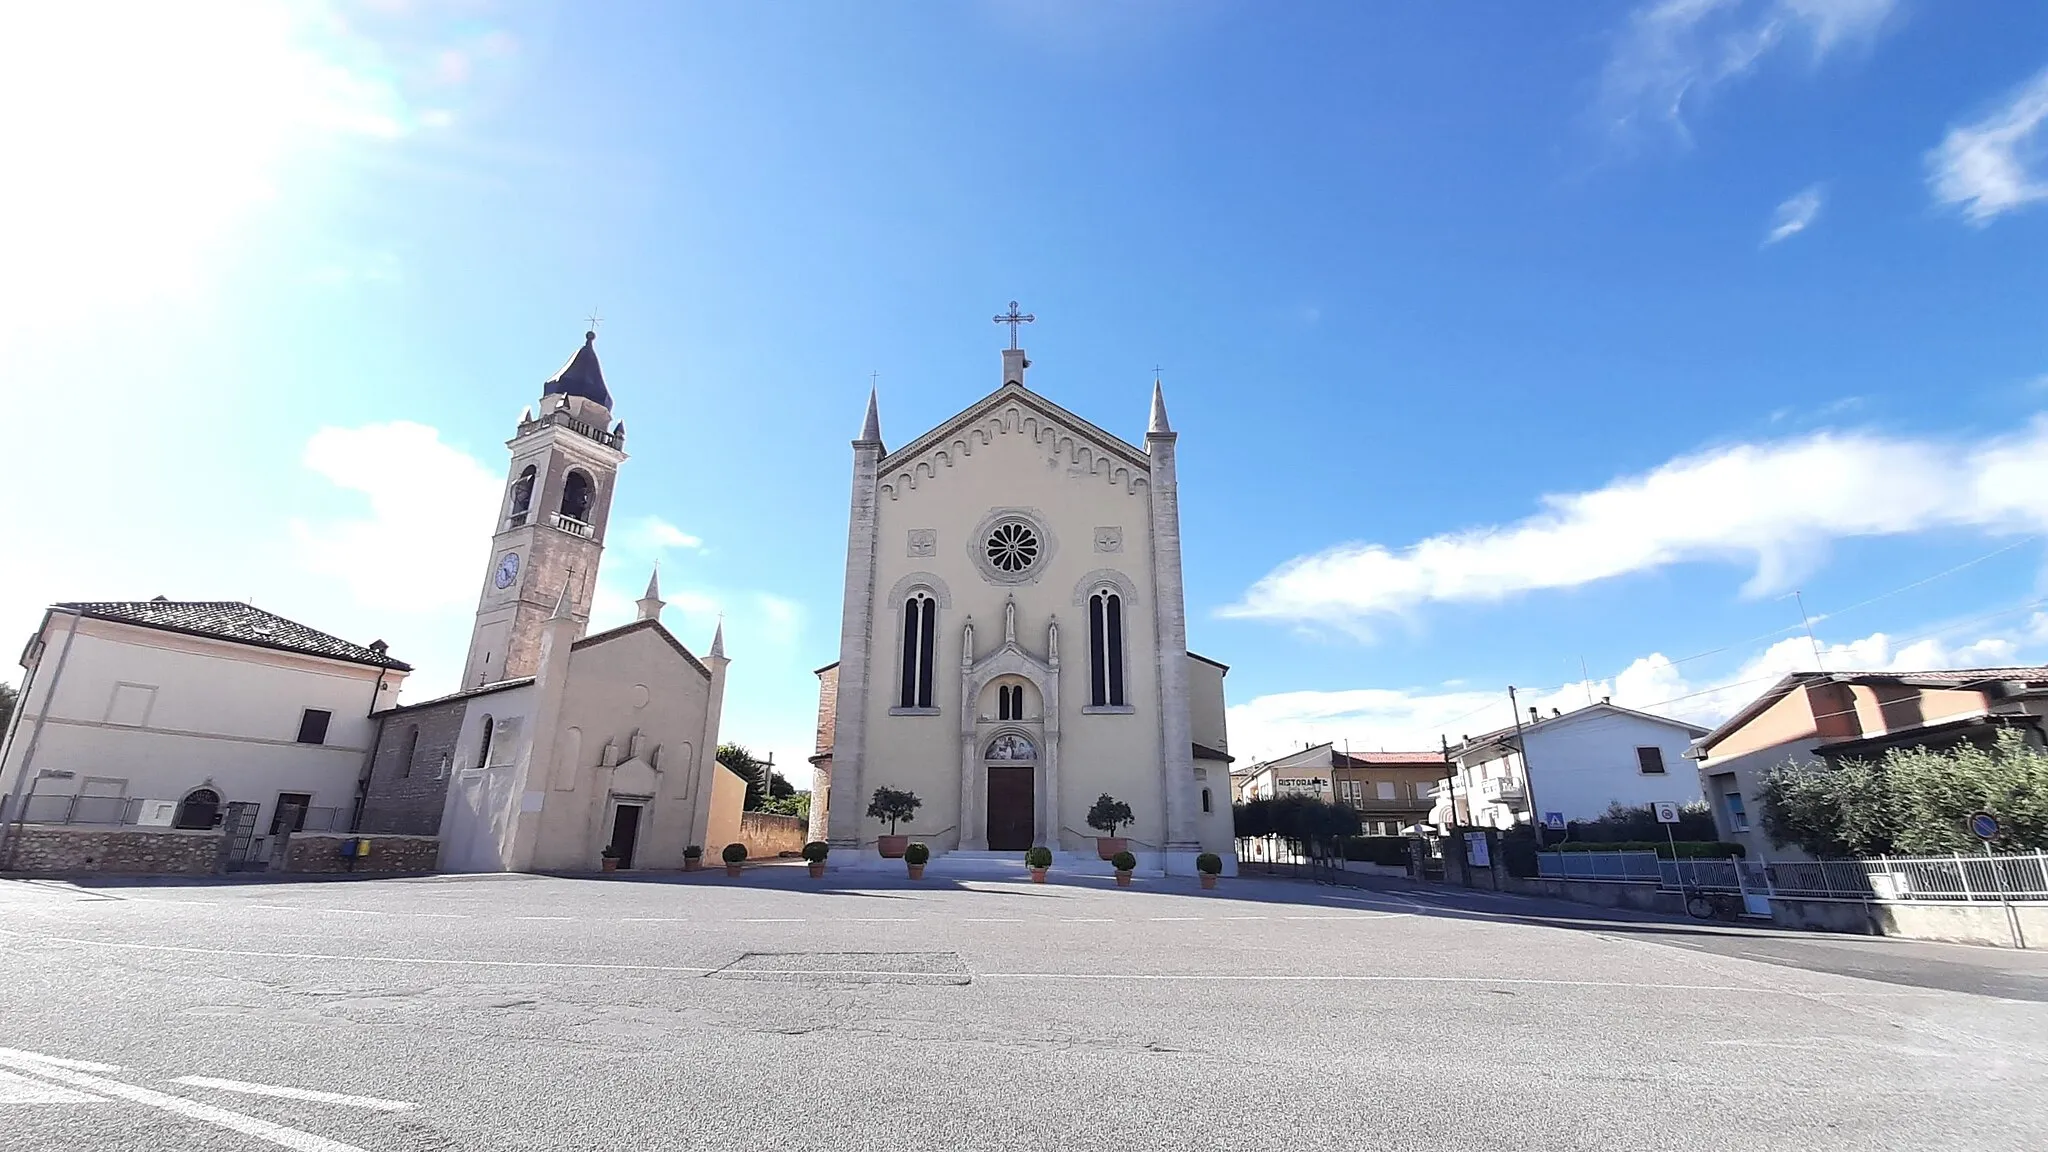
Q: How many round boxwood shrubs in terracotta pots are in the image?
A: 6